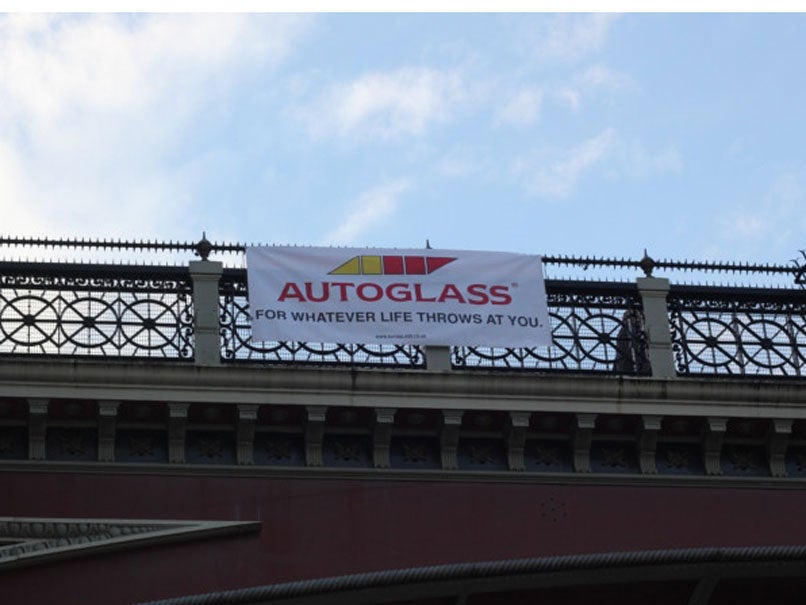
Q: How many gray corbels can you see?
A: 12